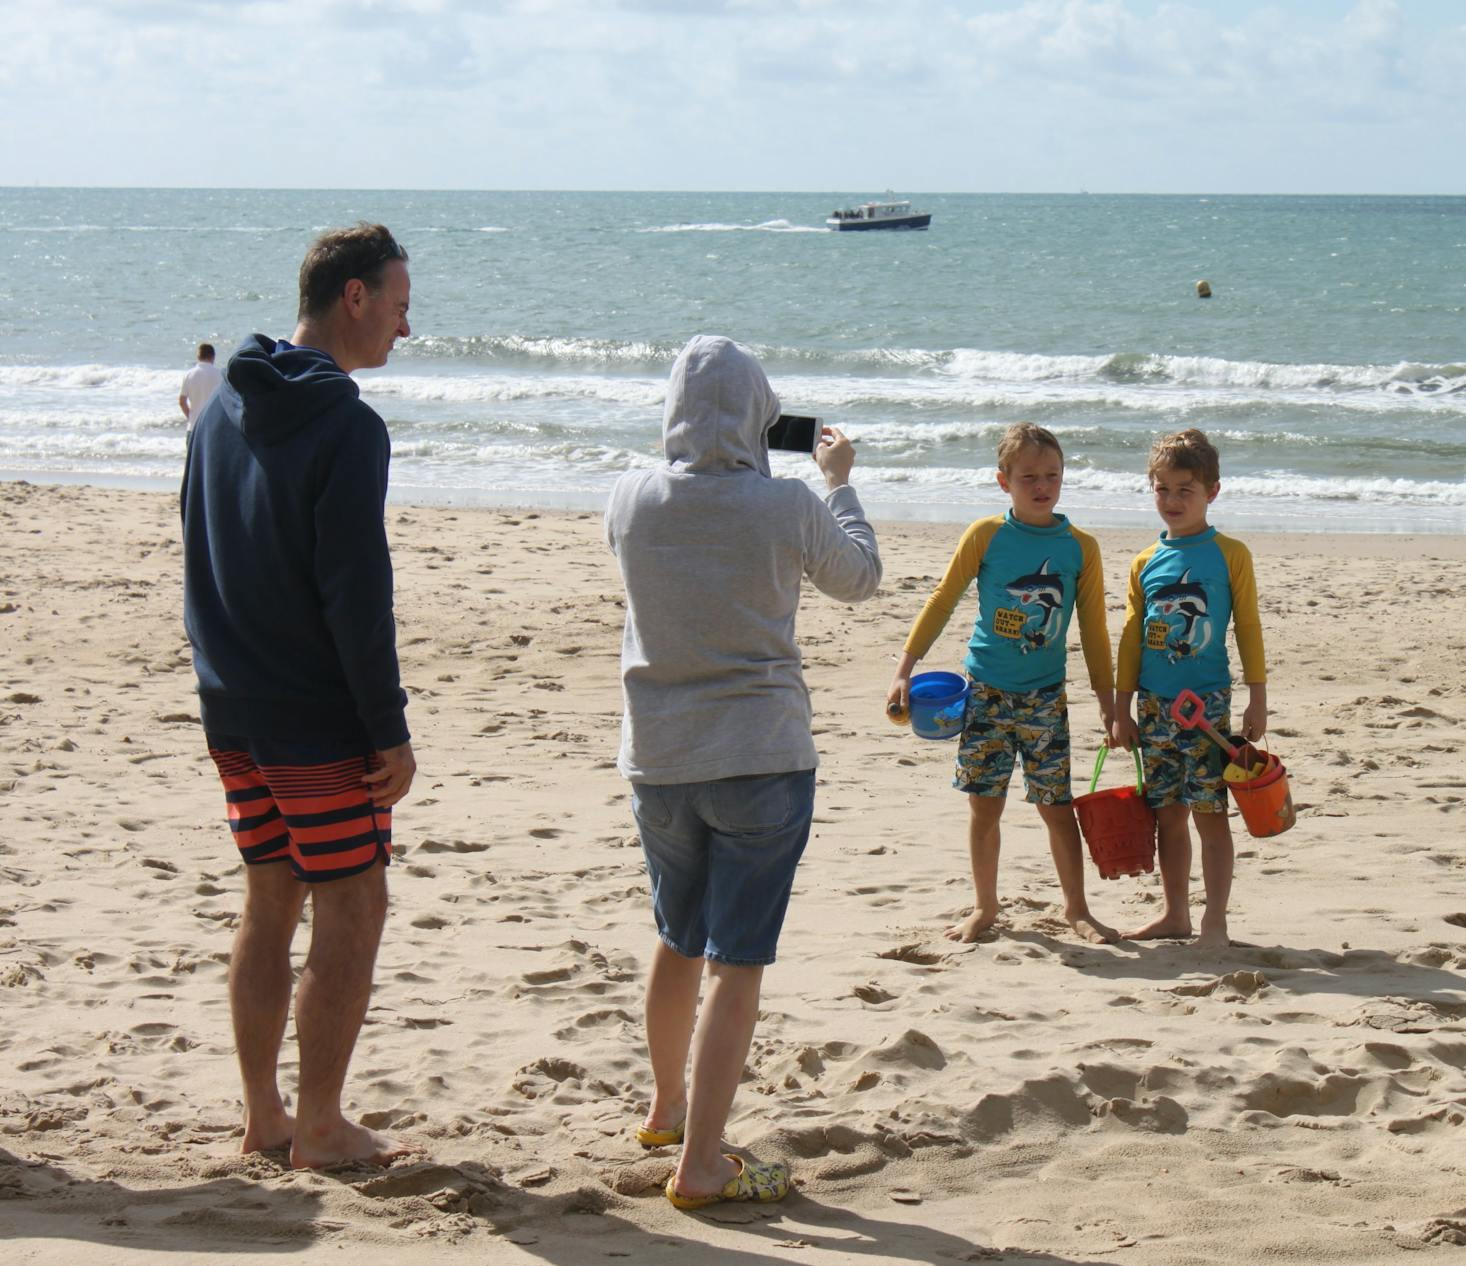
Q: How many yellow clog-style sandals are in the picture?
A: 2